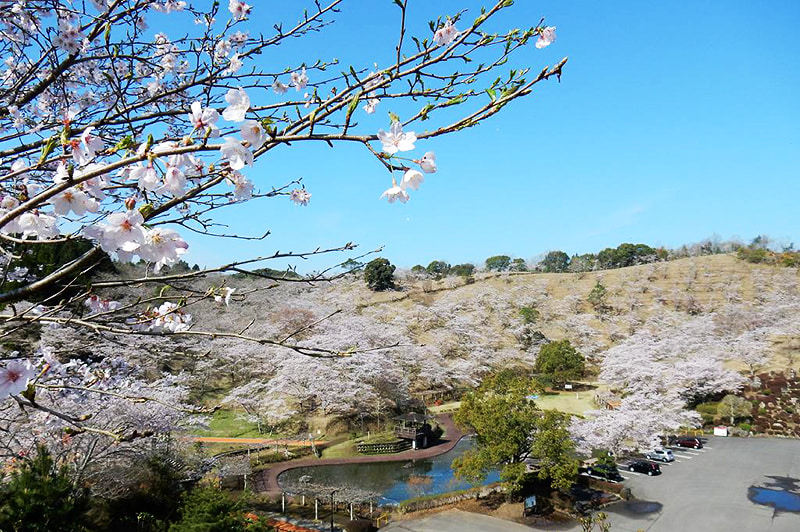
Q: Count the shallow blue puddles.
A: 2